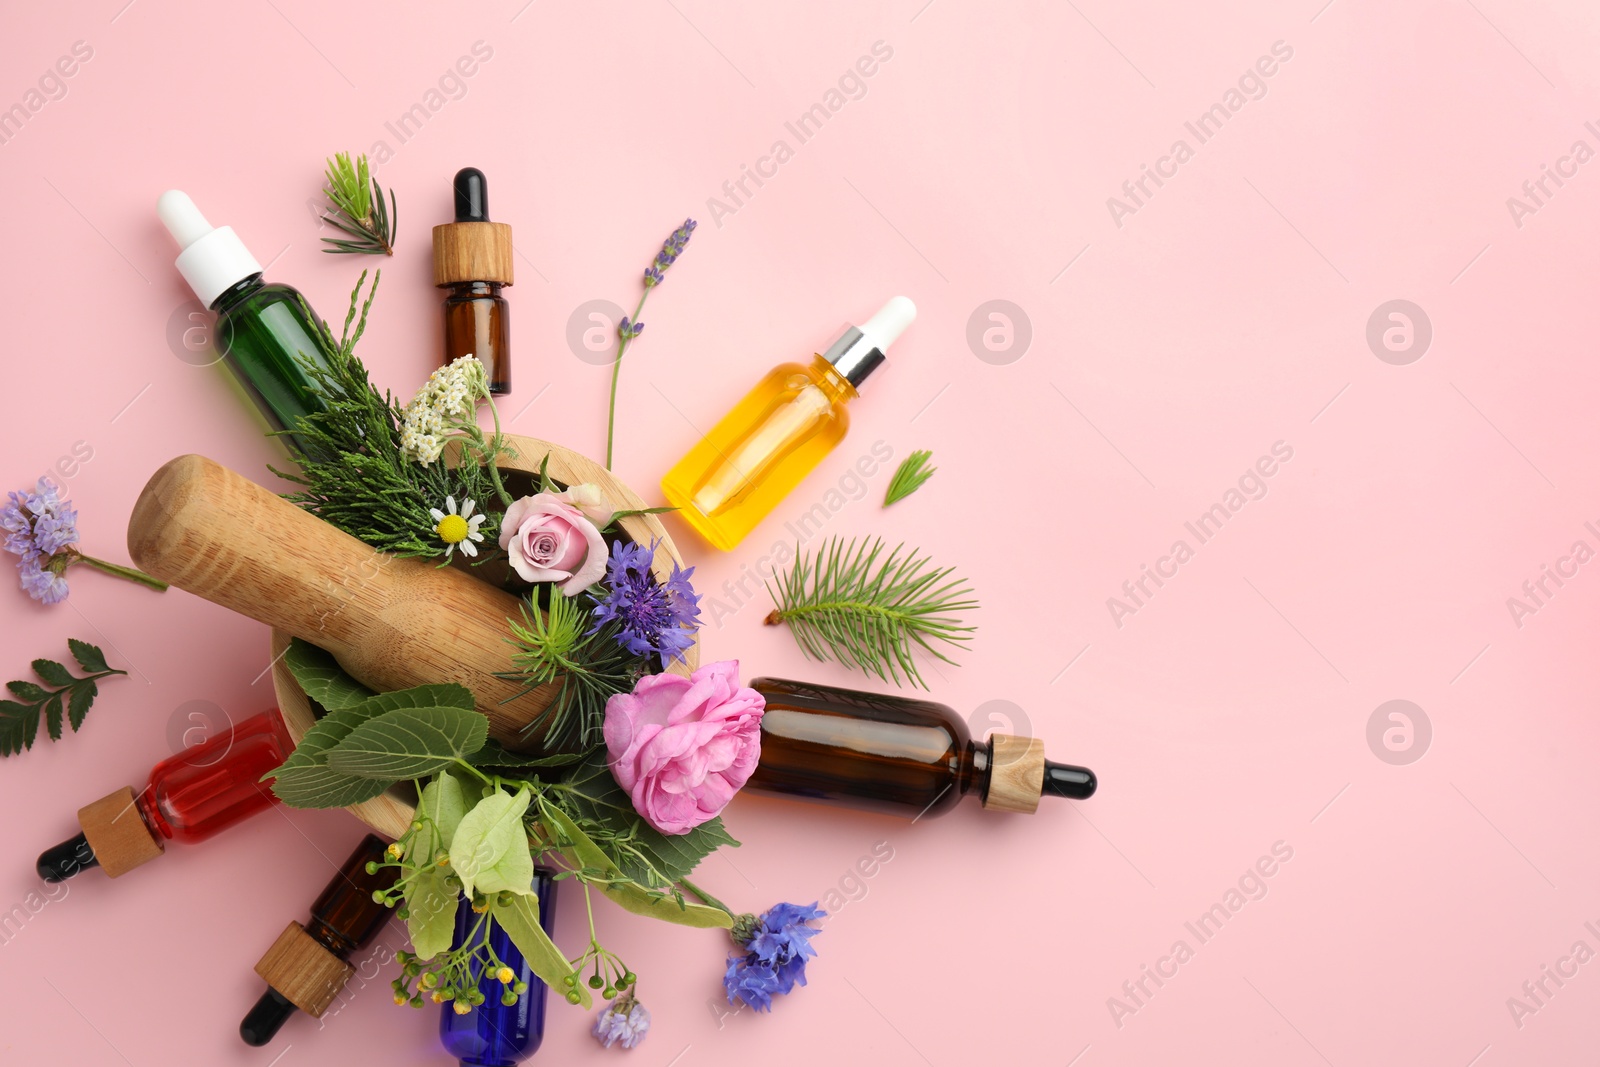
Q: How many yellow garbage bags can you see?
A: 0